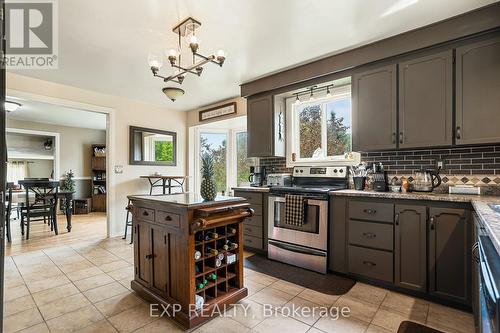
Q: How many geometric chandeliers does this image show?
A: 1